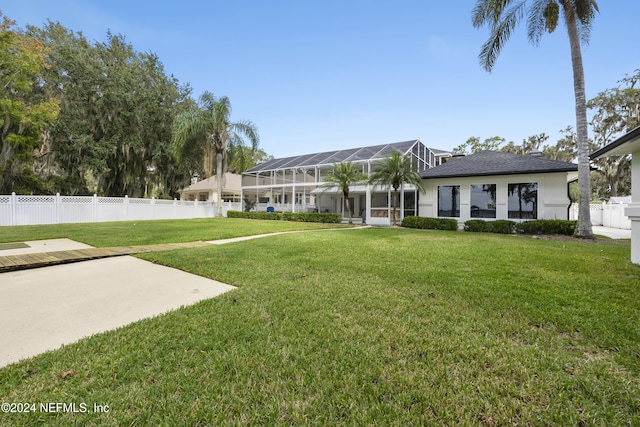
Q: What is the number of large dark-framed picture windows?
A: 3